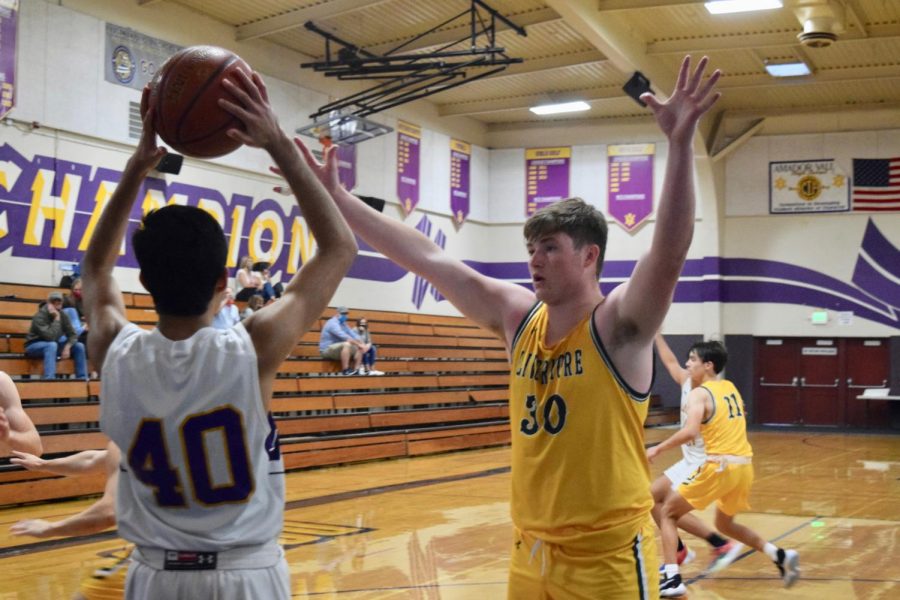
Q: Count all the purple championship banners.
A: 6